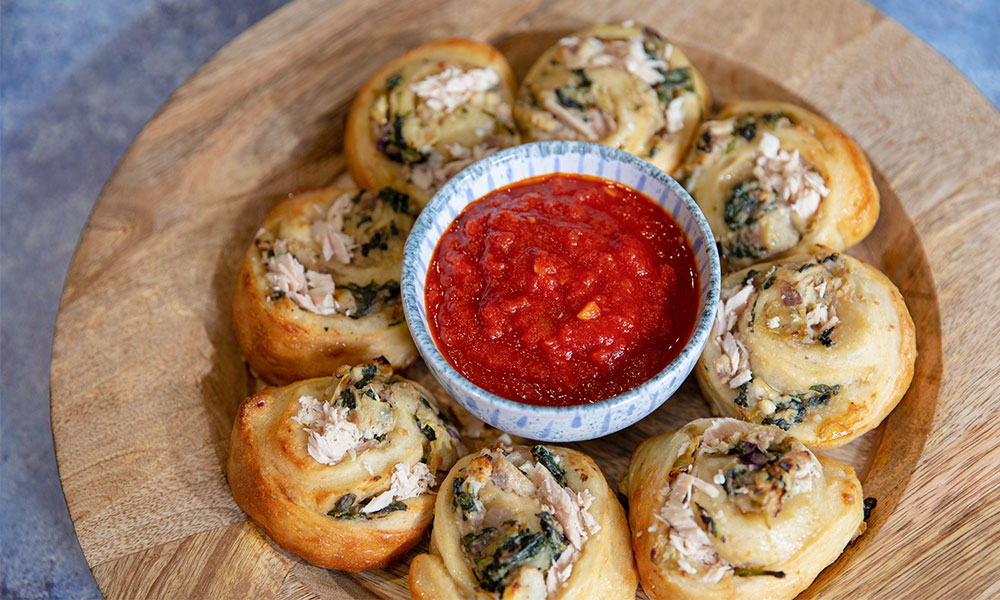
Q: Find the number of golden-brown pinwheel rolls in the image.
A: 8